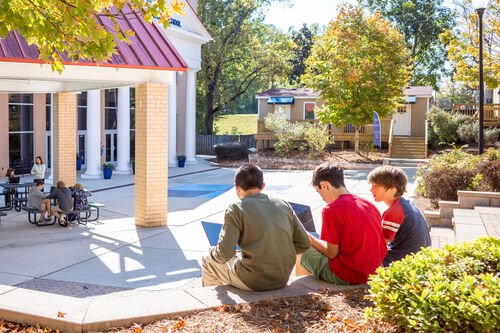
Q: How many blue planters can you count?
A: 3